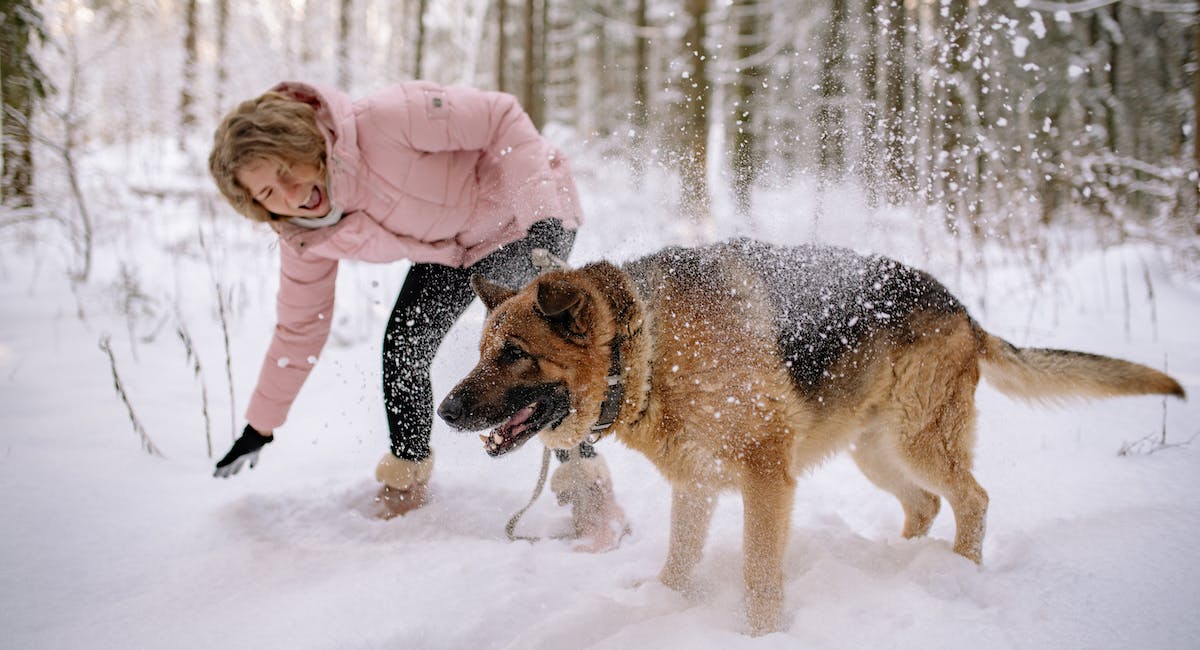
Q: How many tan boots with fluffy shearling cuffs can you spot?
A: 2